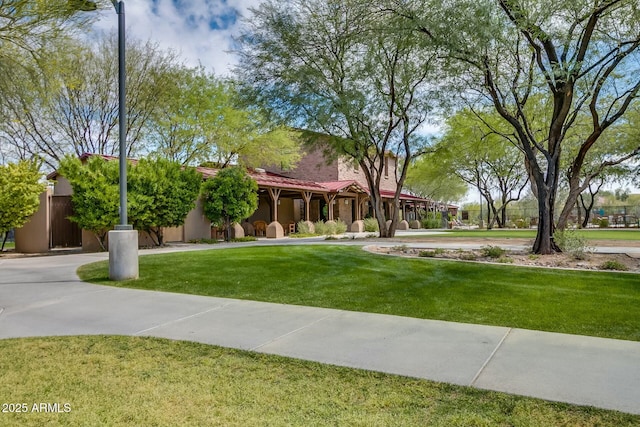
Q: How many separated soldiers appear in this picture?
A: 0